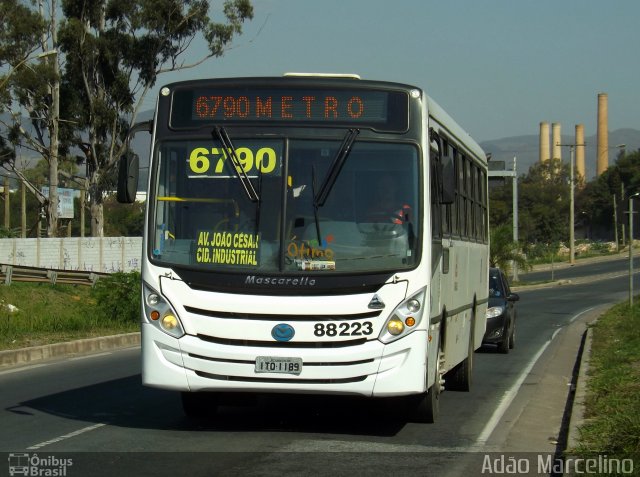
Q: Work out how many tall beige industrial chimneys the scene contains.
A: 4